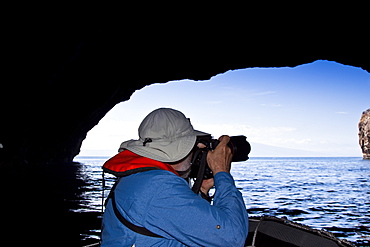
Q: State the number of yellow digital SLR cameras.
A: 0